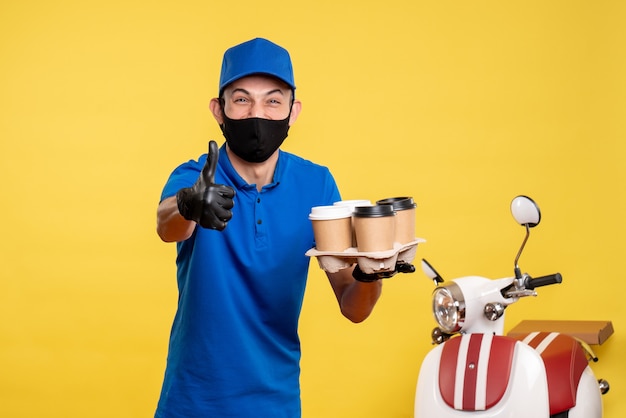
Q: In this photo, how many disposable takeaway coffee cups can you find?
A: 4